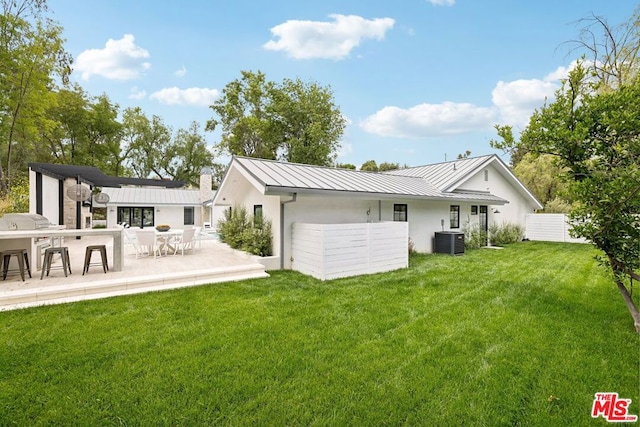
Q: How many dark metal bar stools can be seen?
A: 3